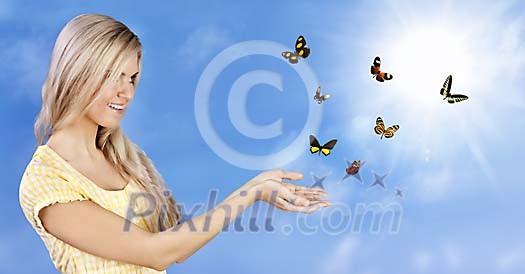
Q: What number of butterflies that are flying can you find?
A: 7